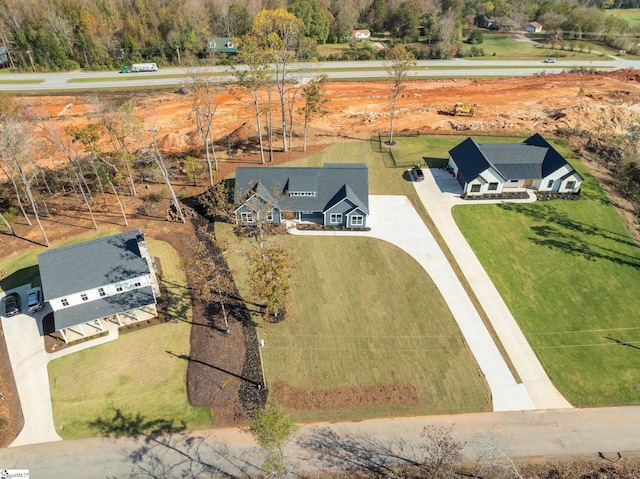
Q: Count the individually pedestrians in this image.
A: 0